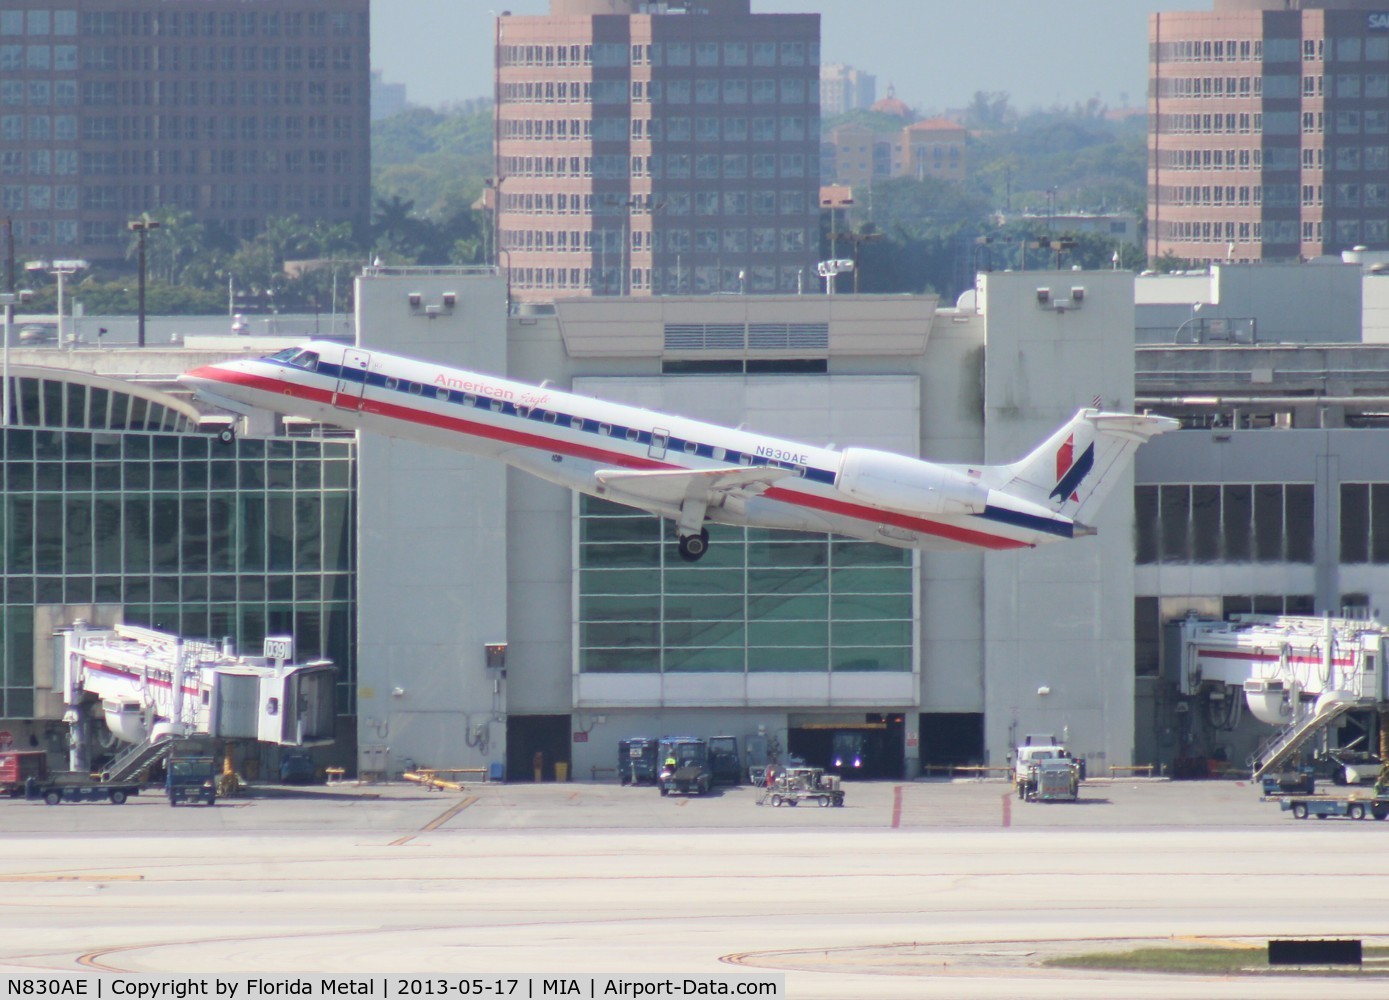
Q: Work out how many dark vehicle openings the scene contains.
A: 3